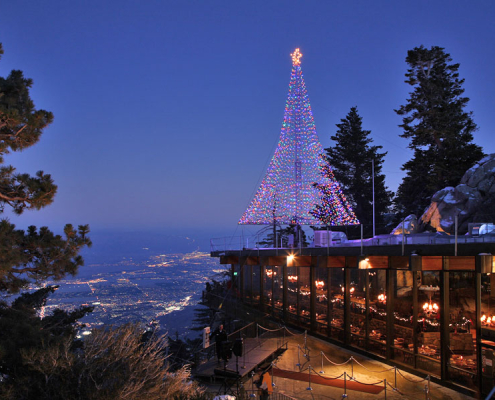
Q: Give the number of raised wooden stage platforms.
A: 1